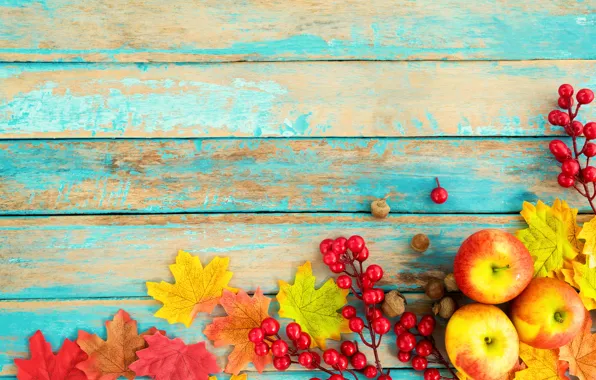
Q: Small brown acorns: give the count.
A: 6